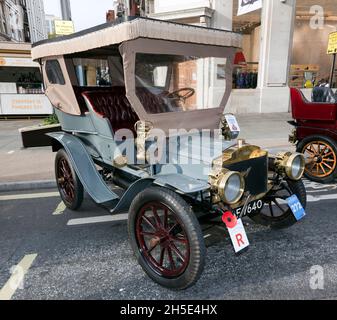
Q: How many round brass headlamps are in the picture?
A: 2